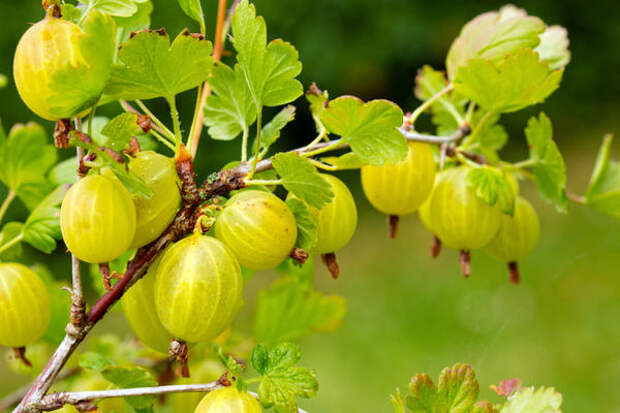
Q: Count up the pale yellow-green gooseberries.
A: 13